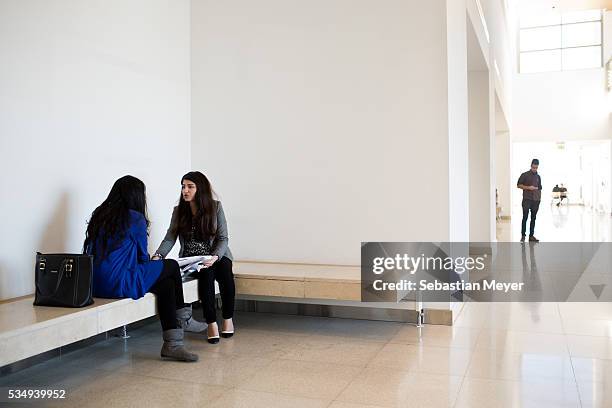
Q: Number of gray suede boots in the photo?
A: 2